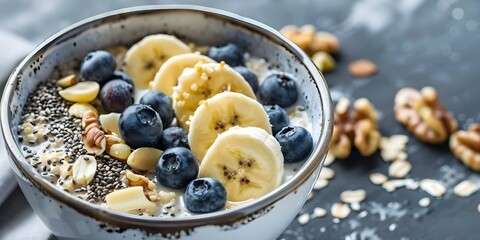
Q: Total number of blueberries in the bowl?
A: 13